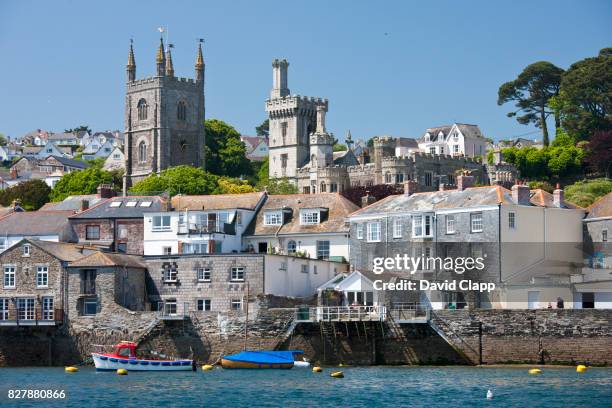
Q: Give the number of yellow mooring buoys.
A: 7